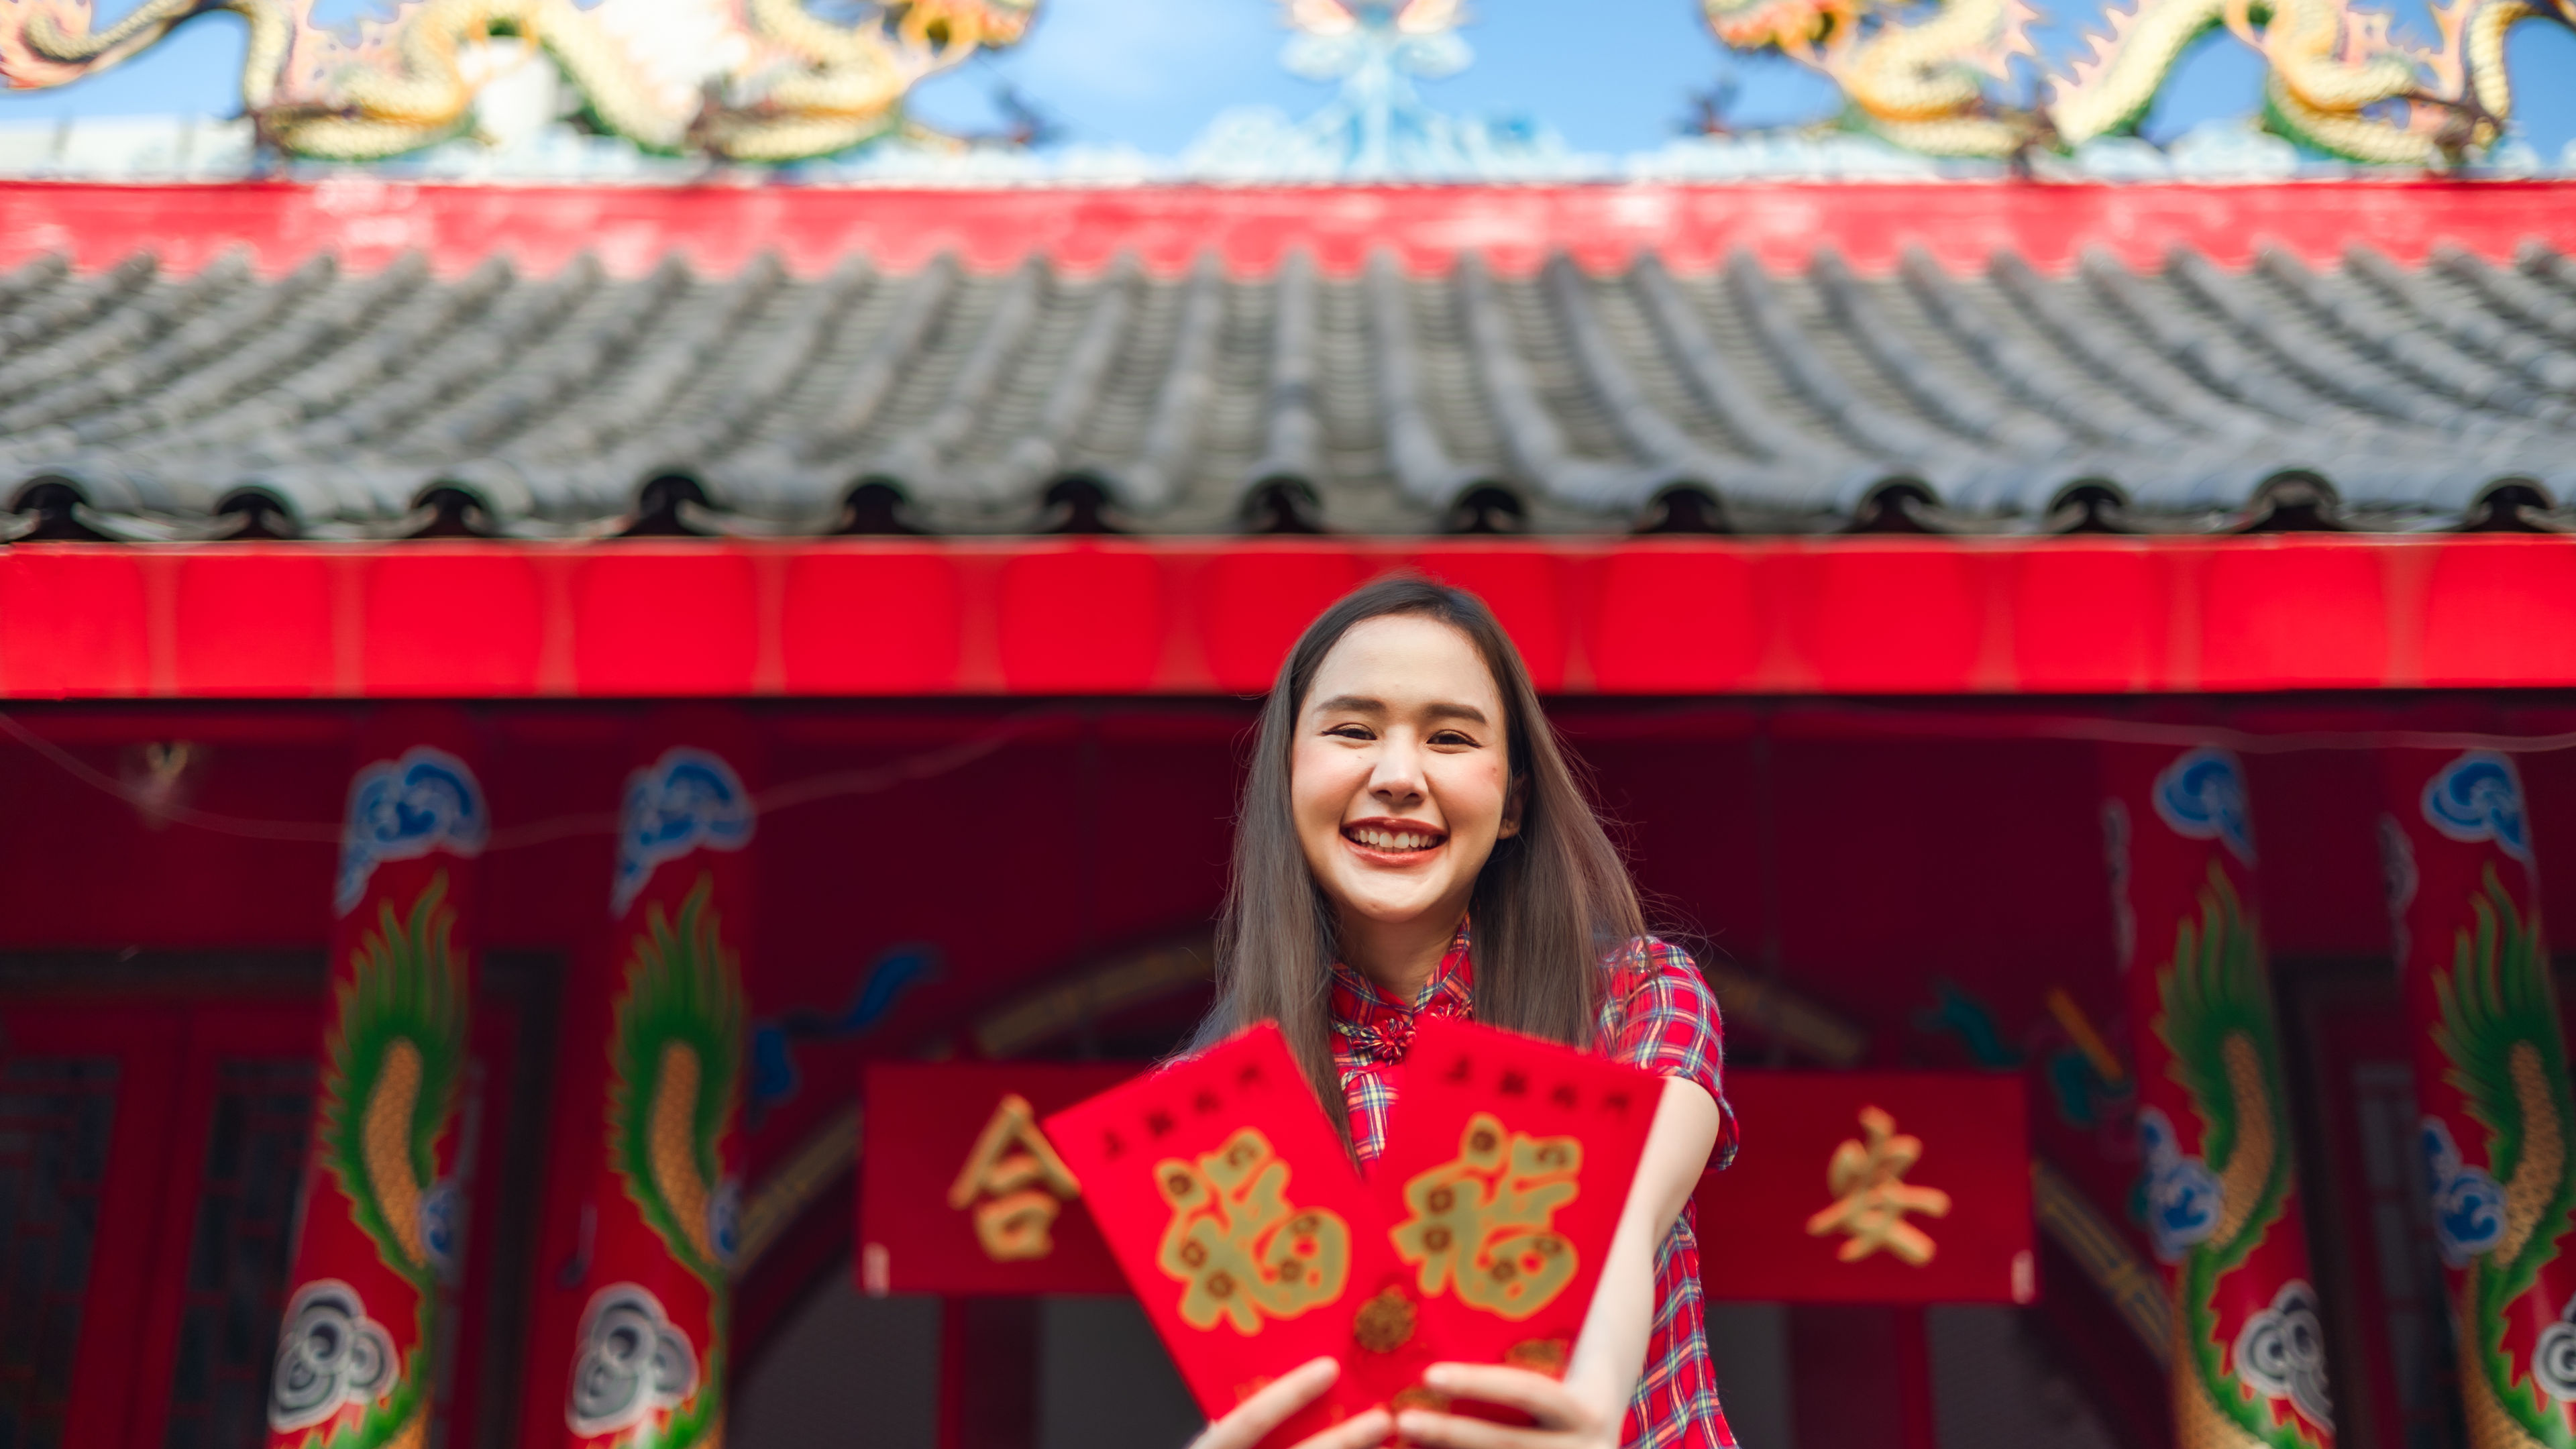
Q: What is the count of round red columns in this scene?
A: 4